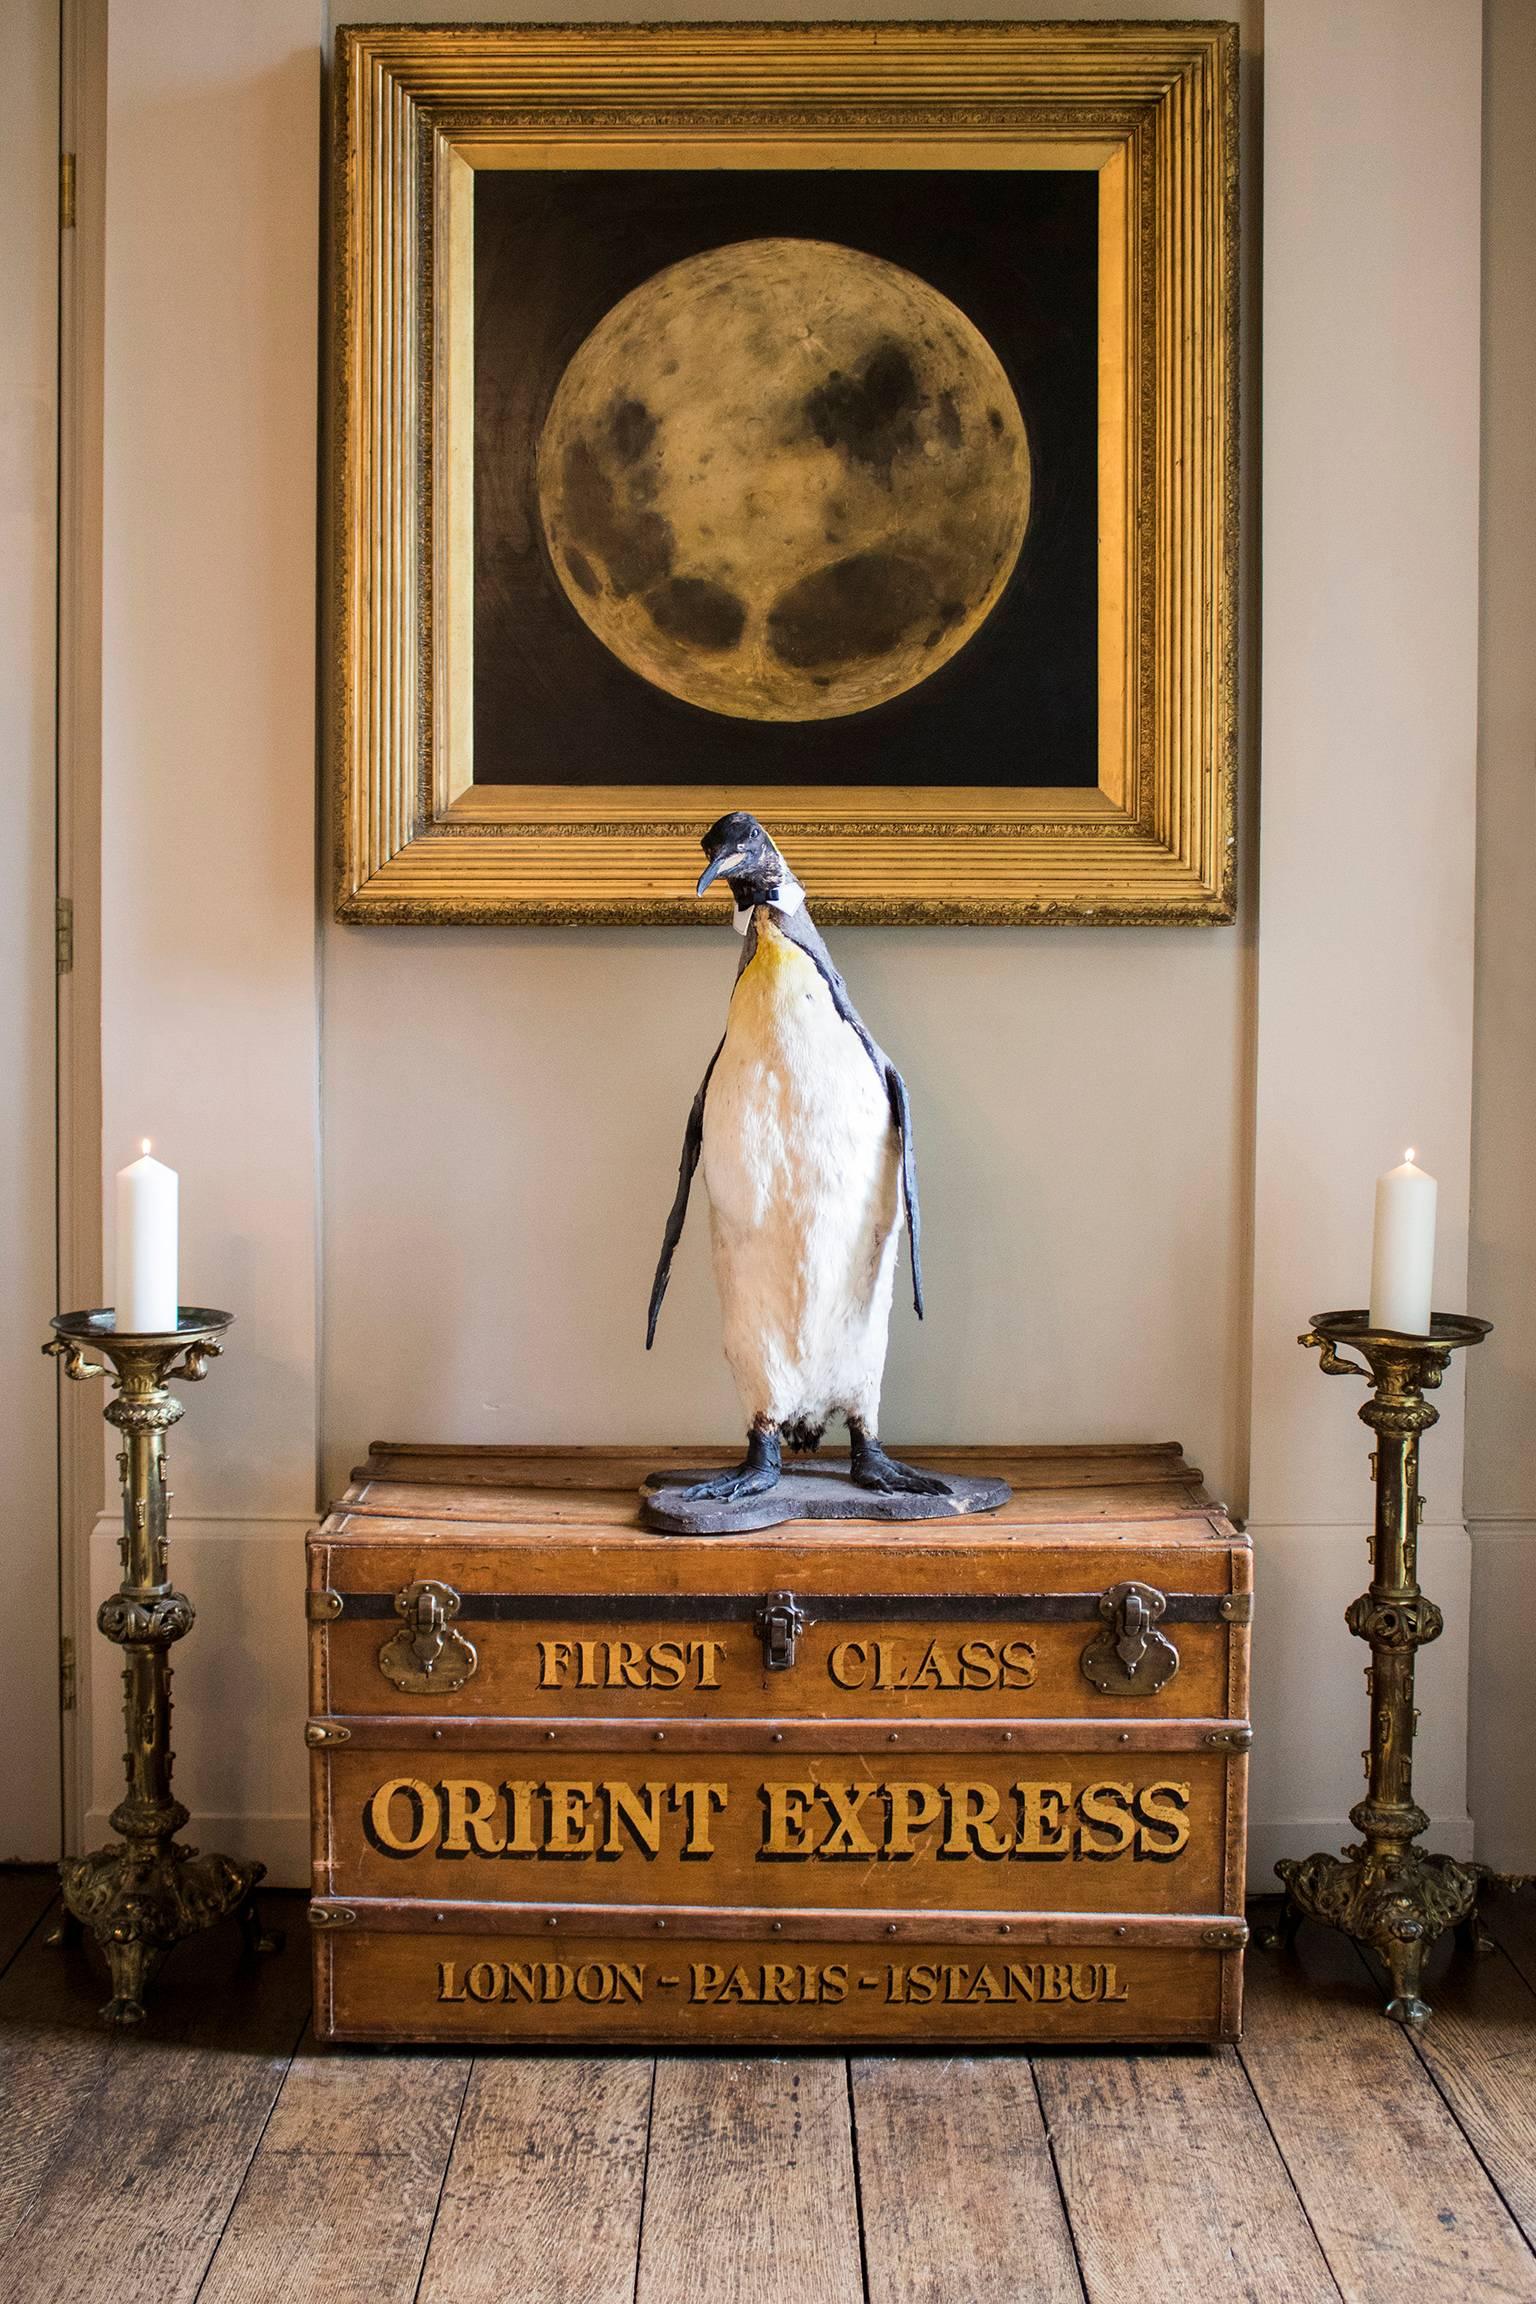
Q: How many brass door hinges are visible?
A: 3